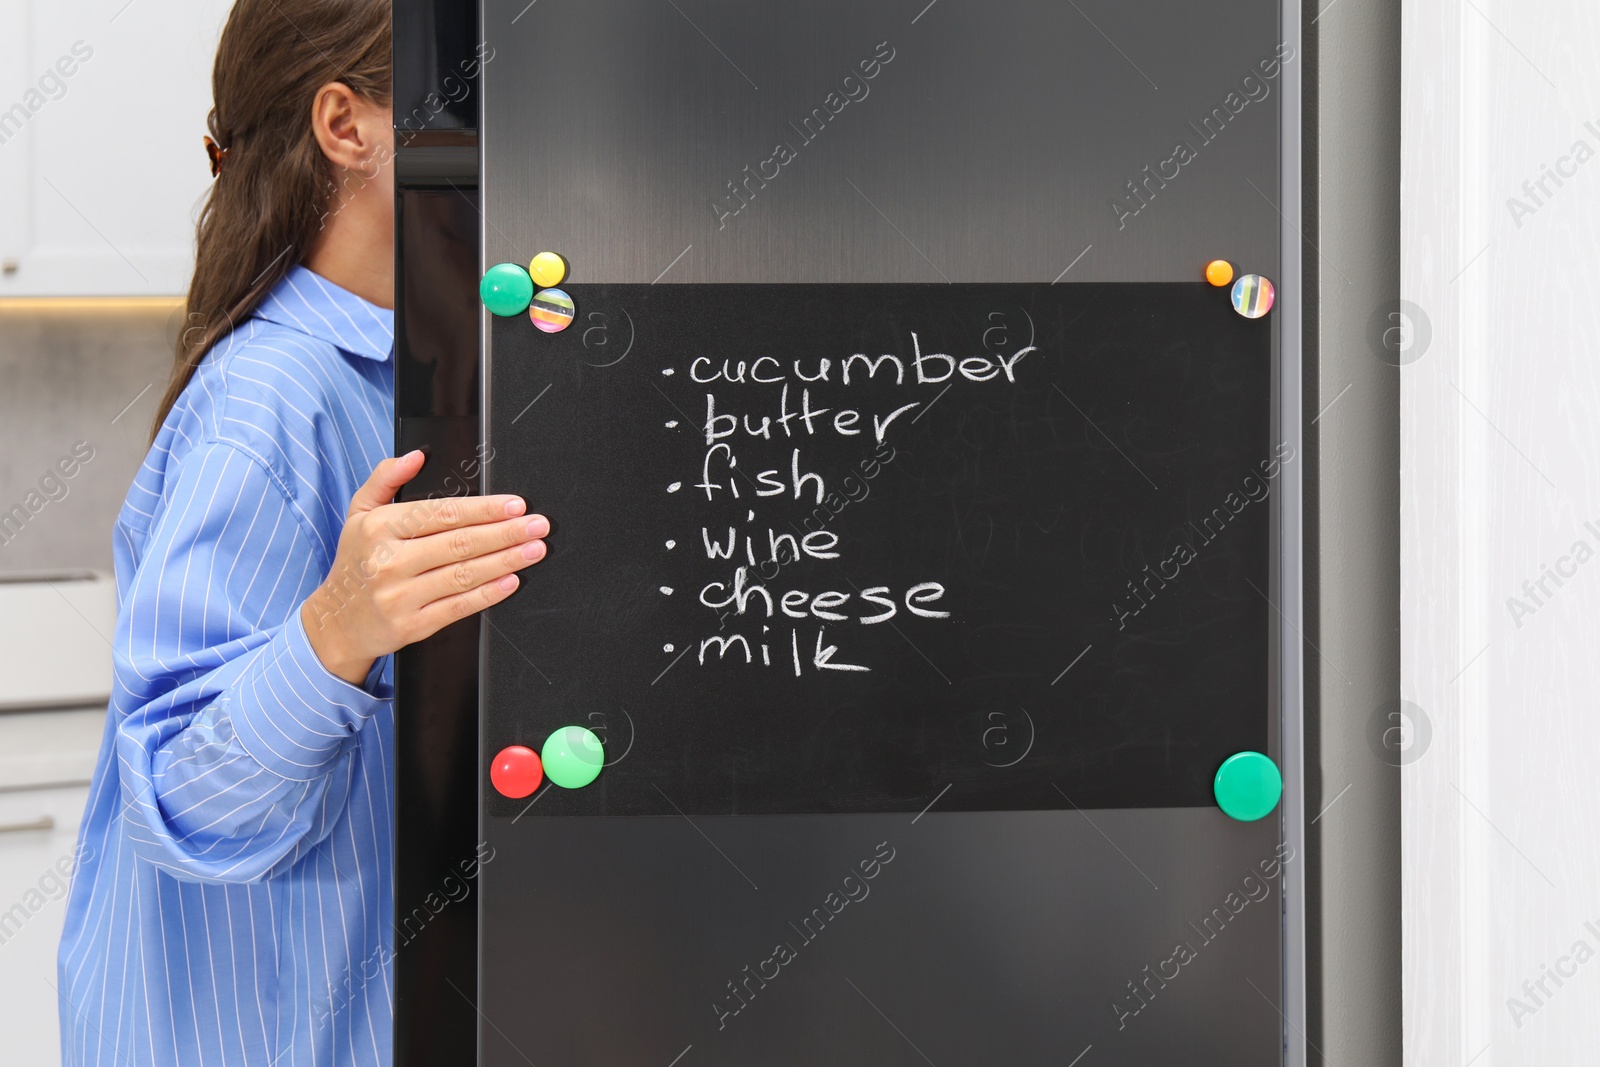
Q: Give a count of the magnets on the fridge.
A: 8